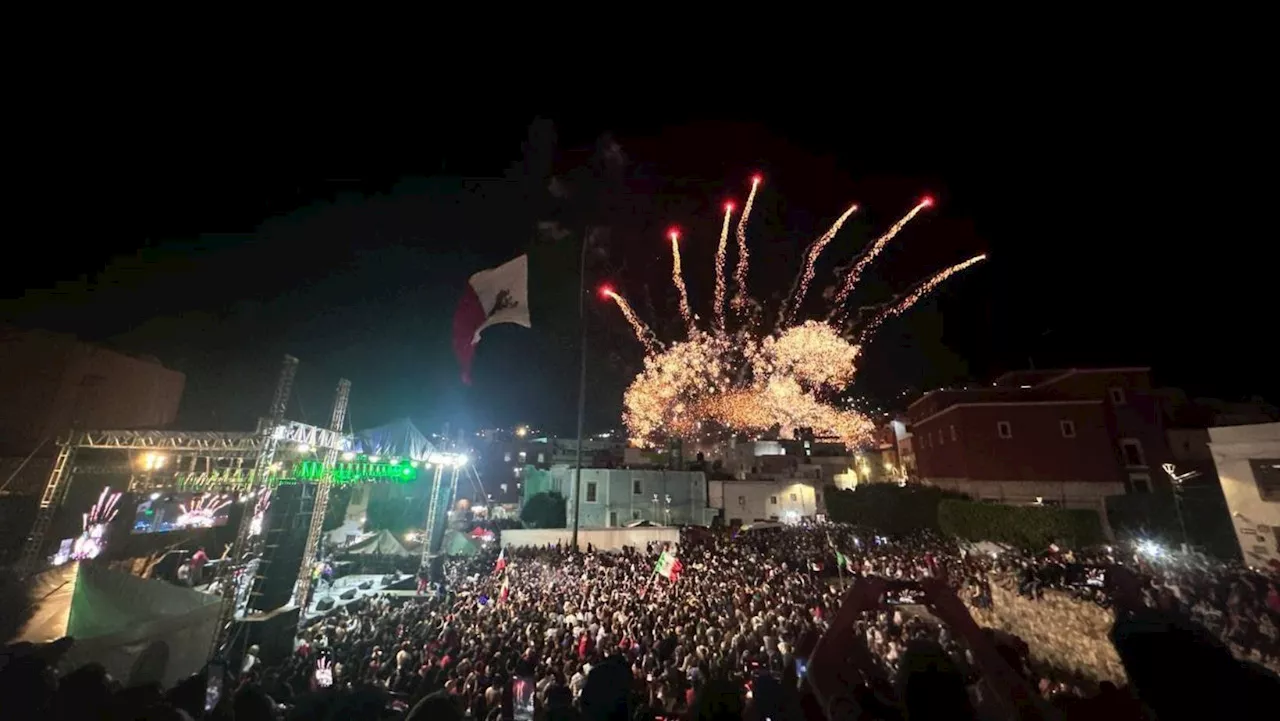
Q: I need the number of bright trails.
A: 7